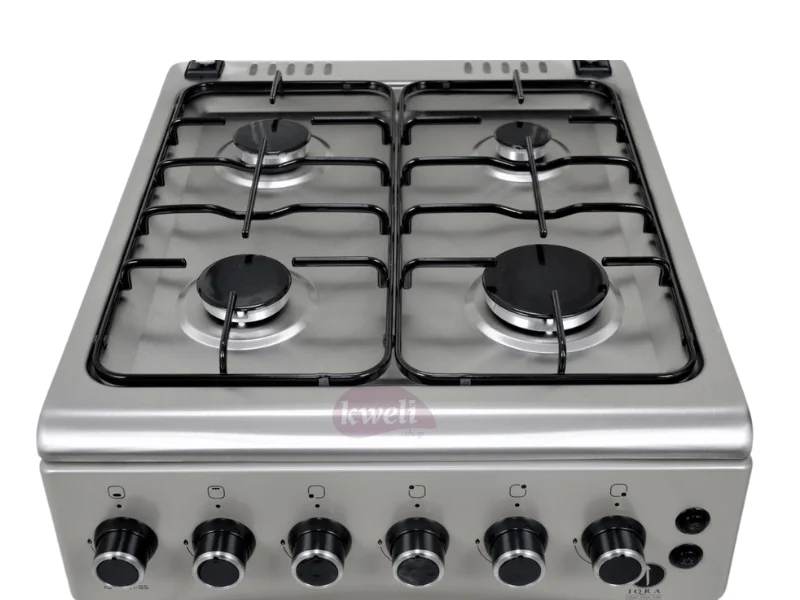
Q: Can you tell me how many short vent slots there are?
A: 10